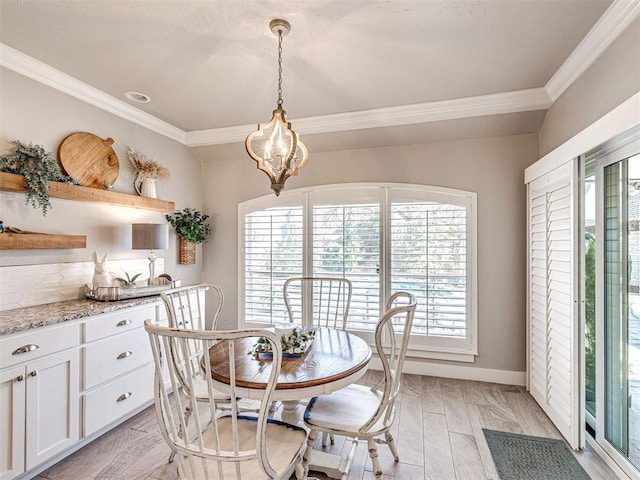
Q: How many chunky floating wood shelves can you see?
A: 2